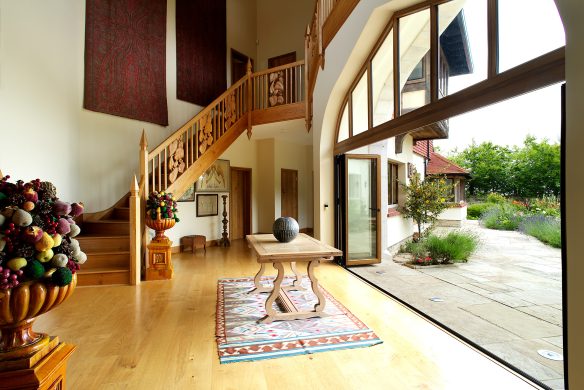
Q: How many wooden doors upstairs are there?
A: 2